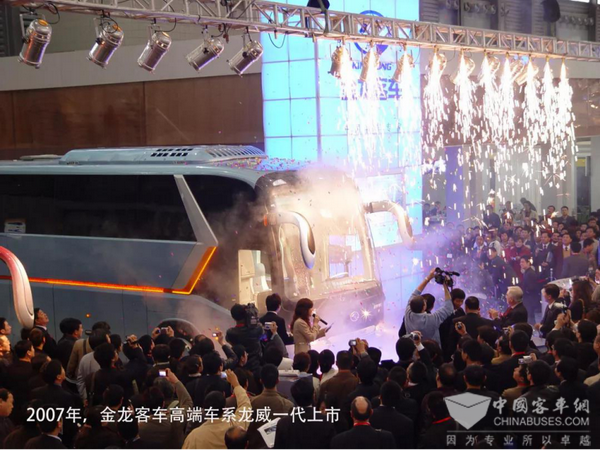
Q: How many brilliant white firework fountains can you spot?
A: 10